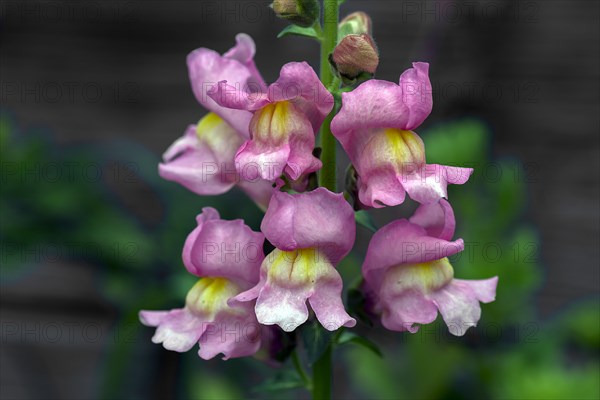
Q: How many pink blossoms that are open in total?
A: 6